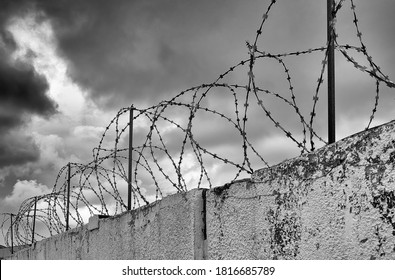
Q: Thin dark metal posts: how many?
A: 5